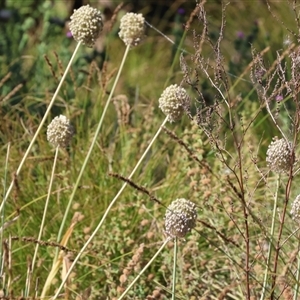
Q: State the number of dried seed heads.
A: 7